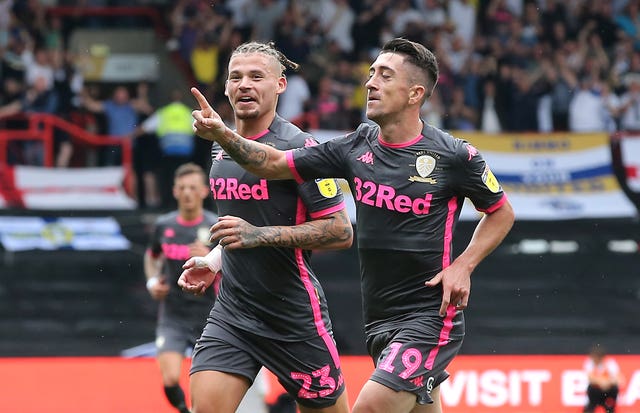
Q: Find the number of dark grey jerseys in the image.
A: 3